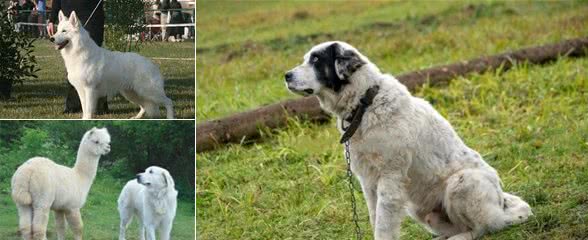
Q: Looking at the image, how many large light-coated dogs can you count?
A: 3